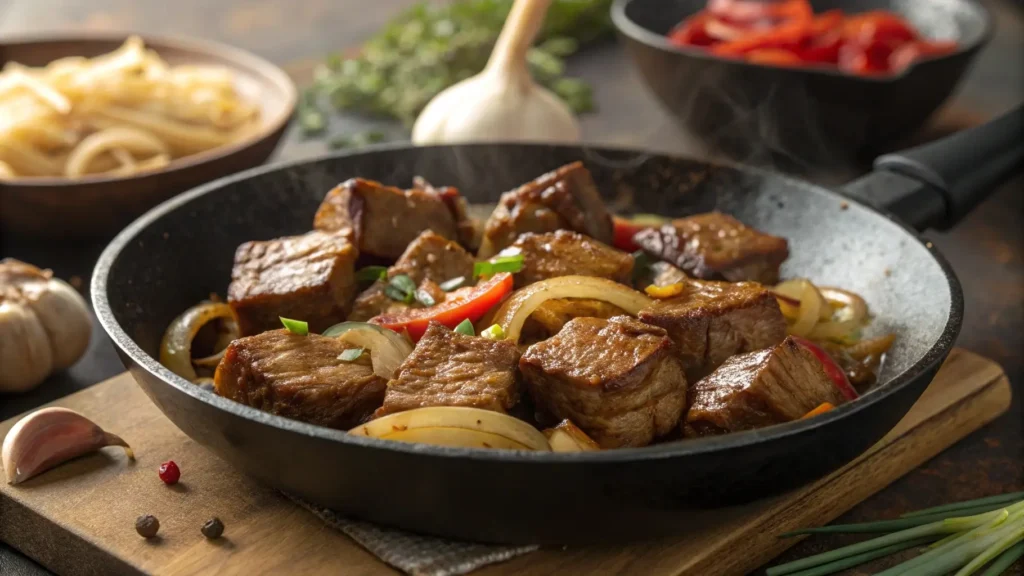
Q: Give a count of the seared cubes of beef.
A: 11